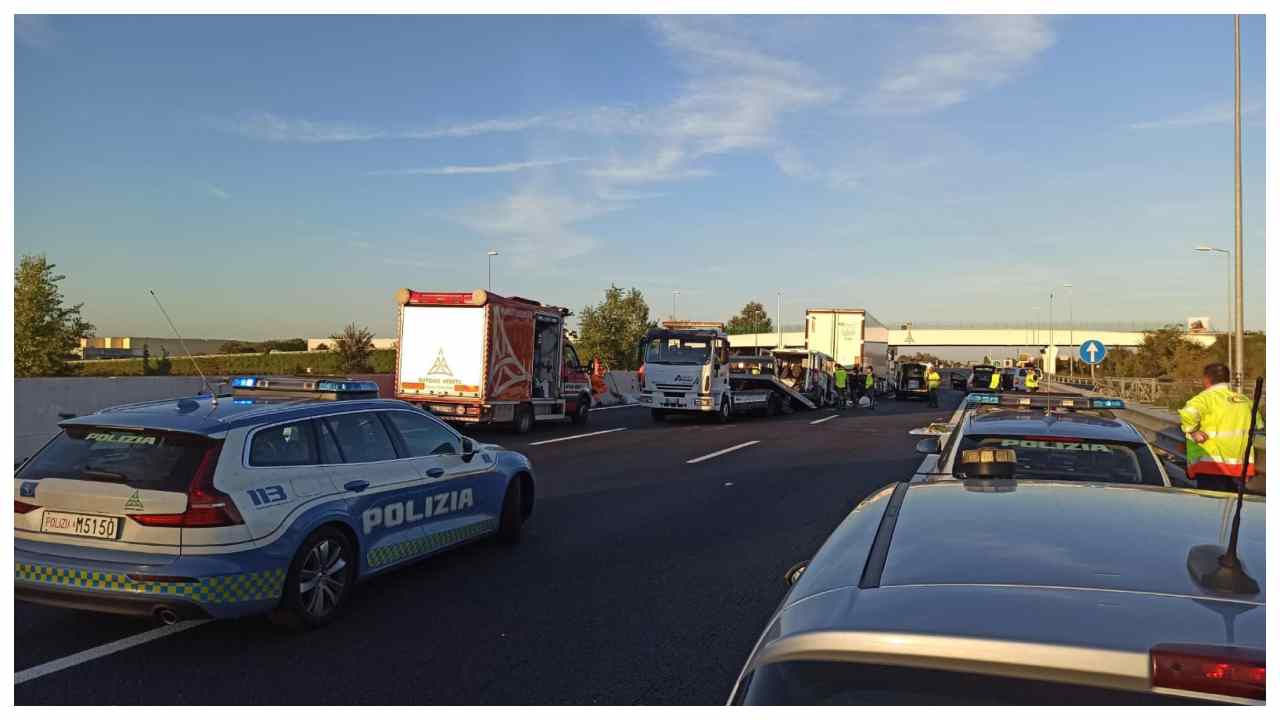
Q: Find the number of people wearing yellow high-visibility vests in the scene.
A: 6